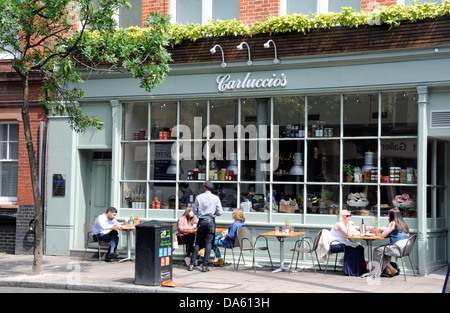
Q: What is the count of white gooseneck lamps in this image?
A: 3